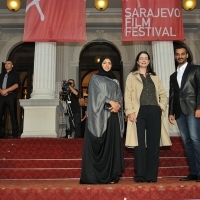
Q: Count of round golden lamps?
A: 3